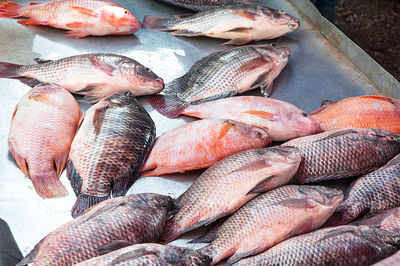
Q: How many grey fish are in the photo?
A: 12